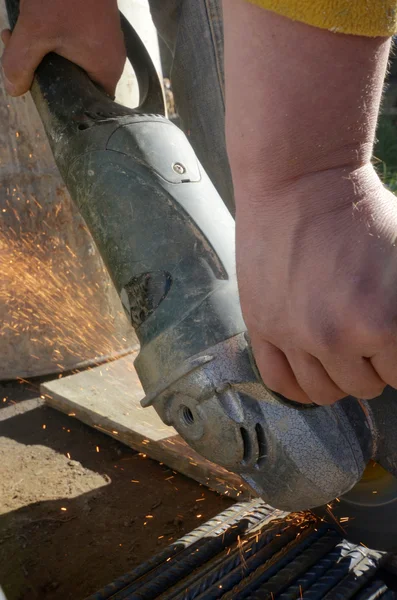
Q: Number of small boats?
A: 0